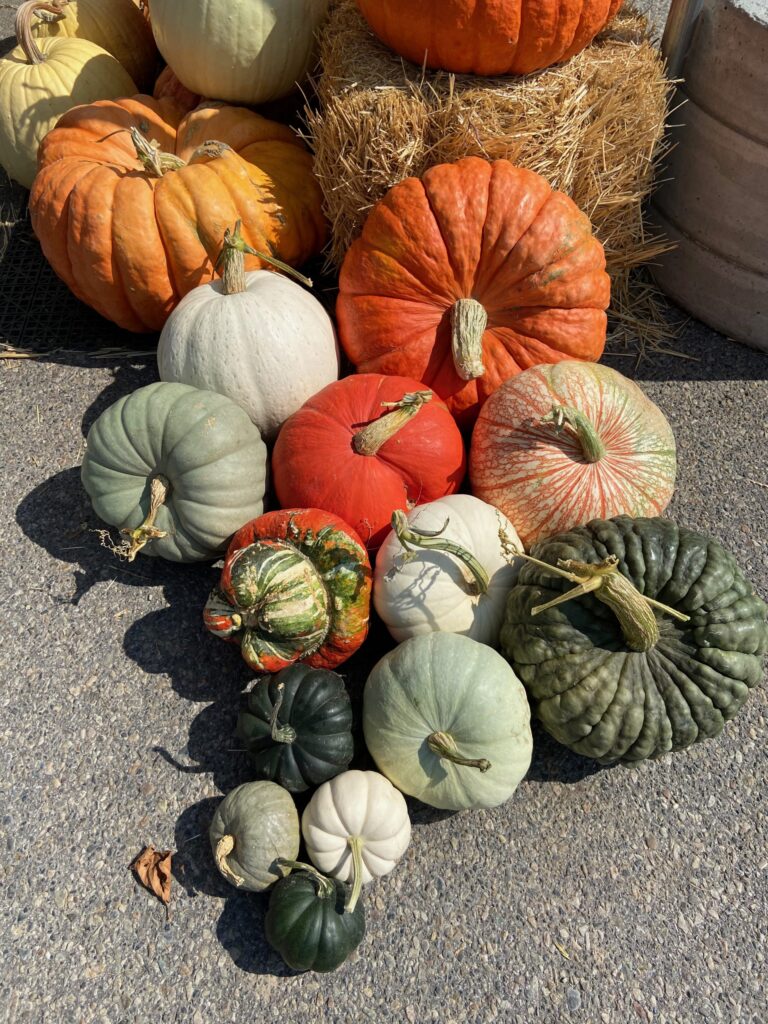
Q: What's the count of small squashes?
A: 4